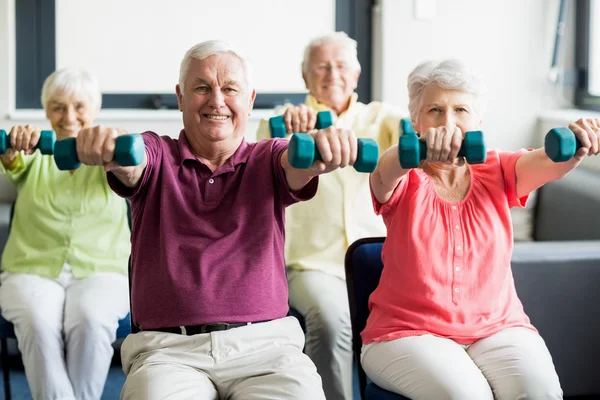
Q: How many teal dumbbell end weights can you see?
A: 12